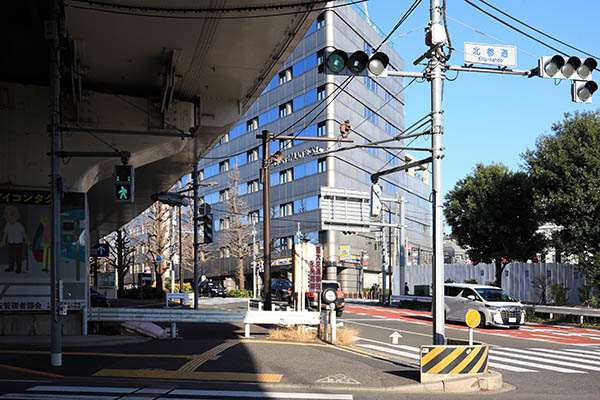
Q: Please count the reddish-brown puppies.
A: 0